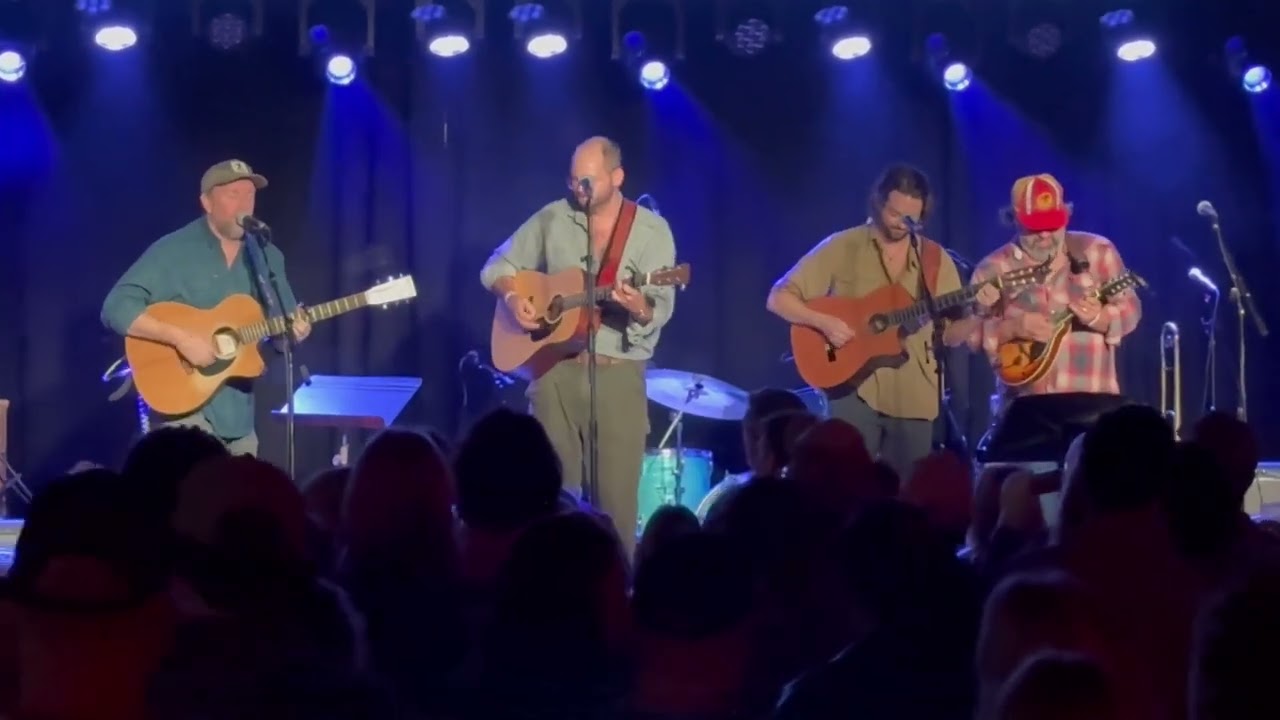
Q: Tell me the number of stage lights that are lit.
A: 10